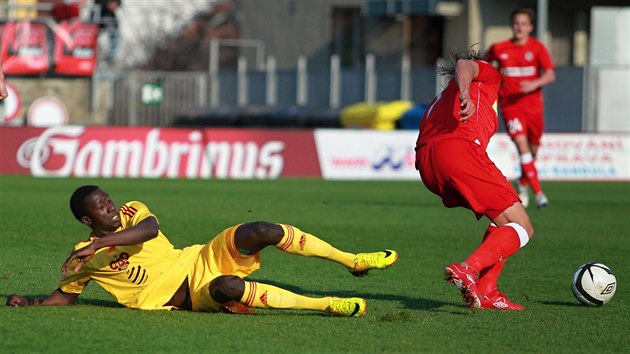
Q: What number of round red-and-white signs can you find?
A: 2